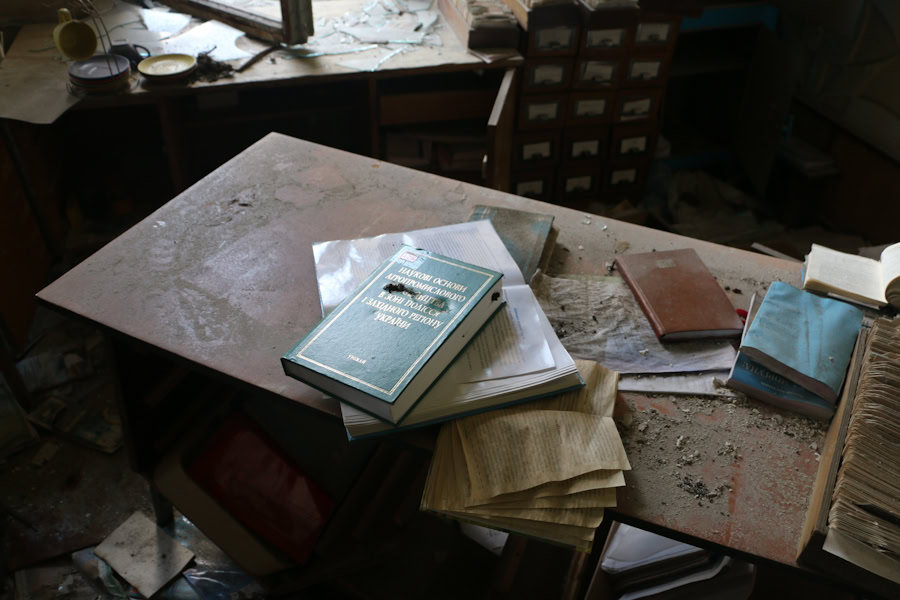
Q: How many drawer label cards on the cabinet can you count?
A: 15